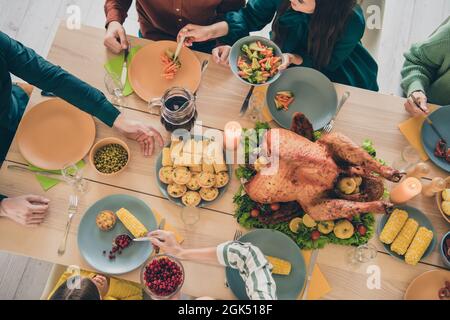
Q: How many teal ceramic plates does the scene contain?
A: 6